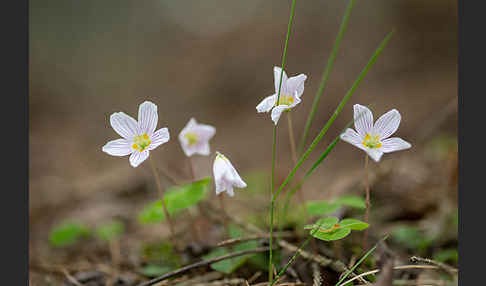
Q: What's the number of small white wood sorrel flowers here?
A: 5